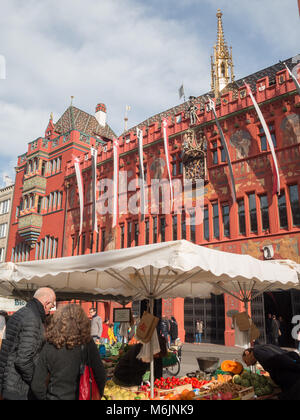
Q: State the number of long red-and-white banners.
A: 4